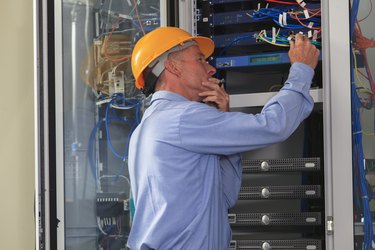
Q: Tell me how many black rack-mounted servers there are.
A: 4